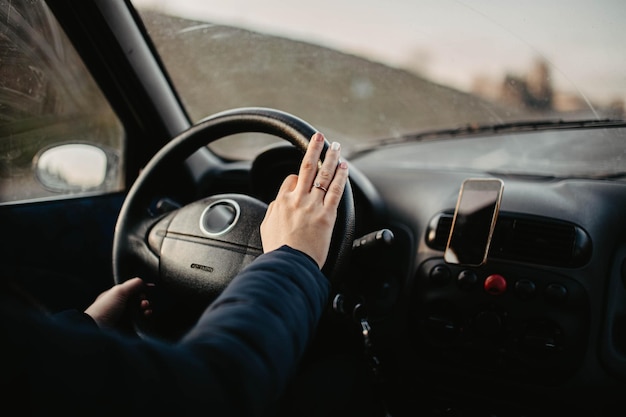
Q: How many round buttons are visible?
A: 5